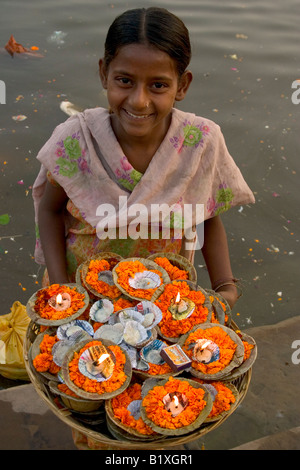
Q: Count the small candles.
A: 5